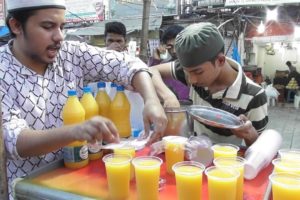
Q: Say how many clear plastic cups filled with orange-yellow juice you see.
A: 11